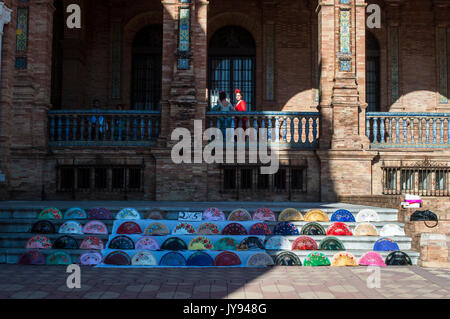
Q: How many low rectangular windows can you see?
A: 3